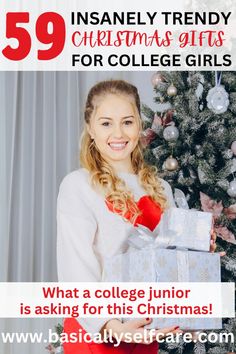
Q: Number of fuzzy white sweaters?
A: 1